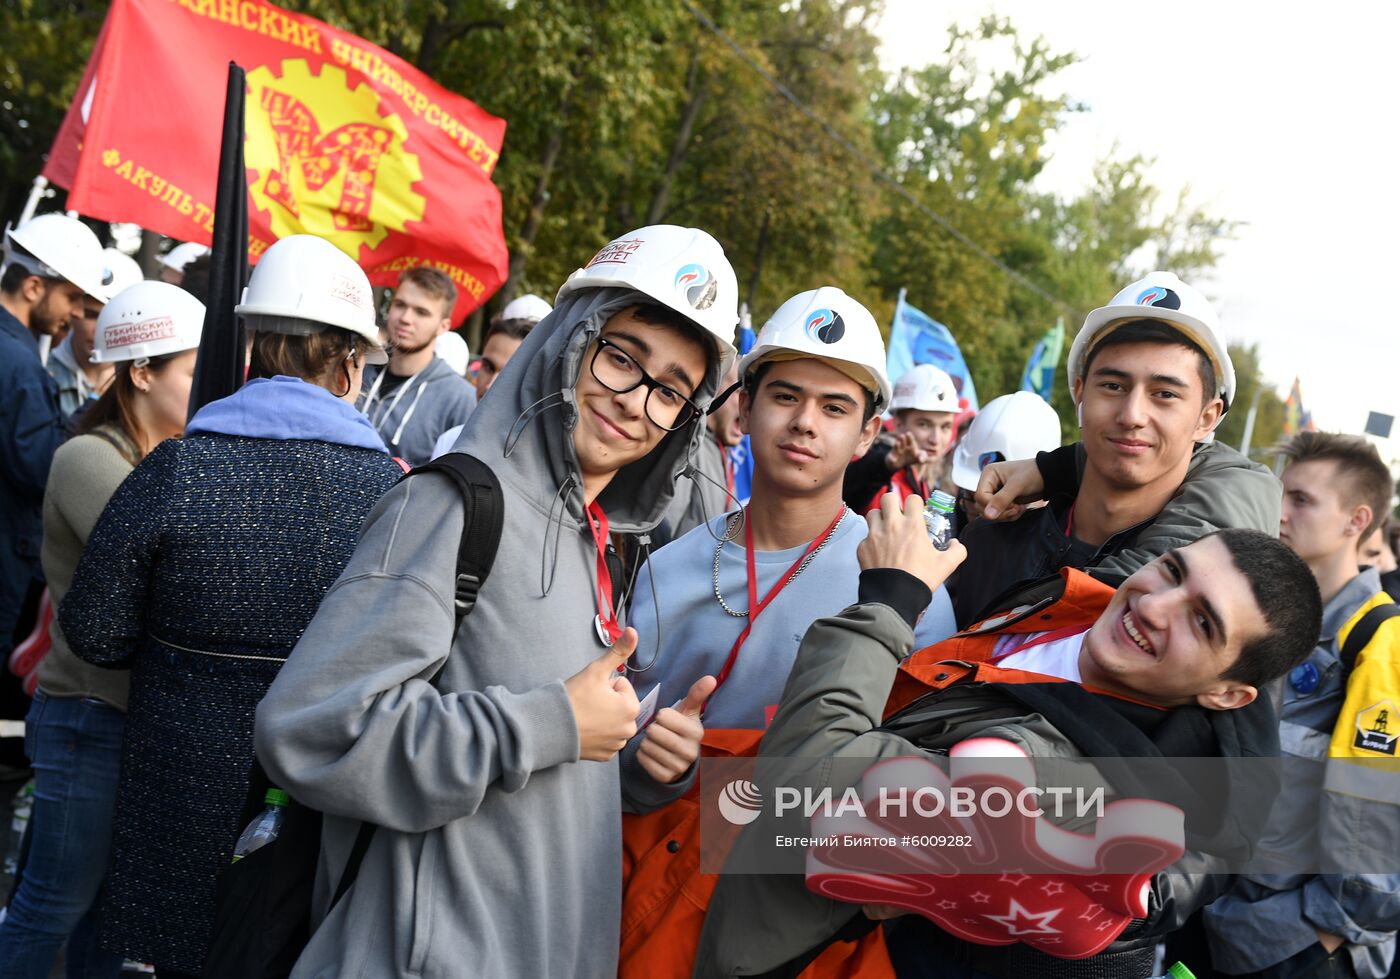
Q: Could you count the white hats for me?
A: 12